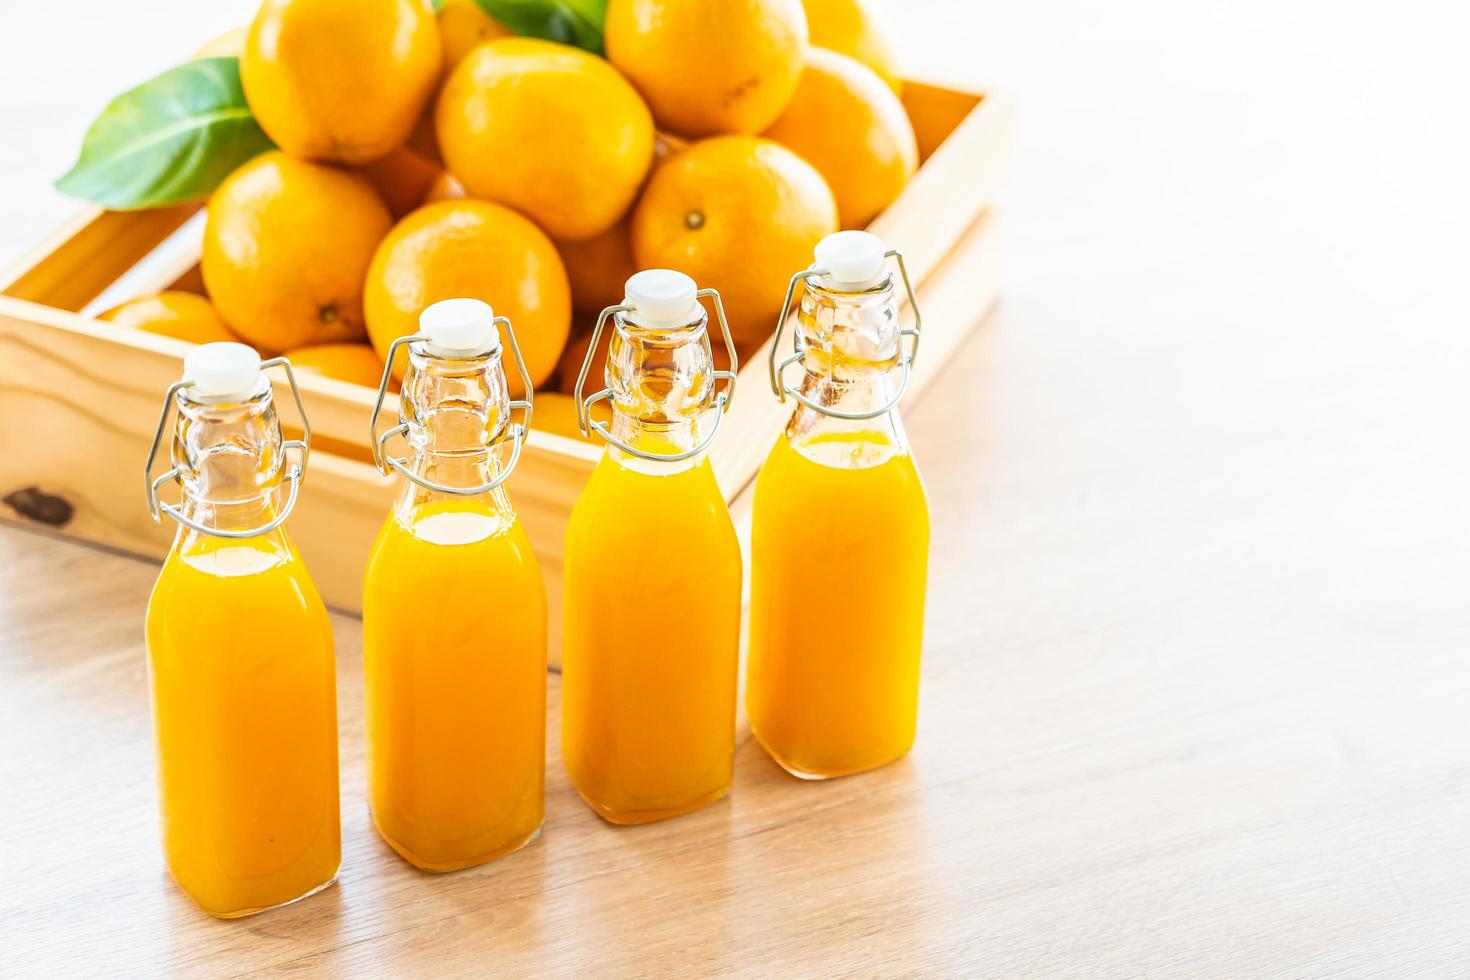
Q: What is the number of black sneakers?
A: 0